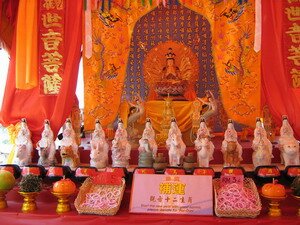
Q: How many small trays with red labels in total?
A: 11